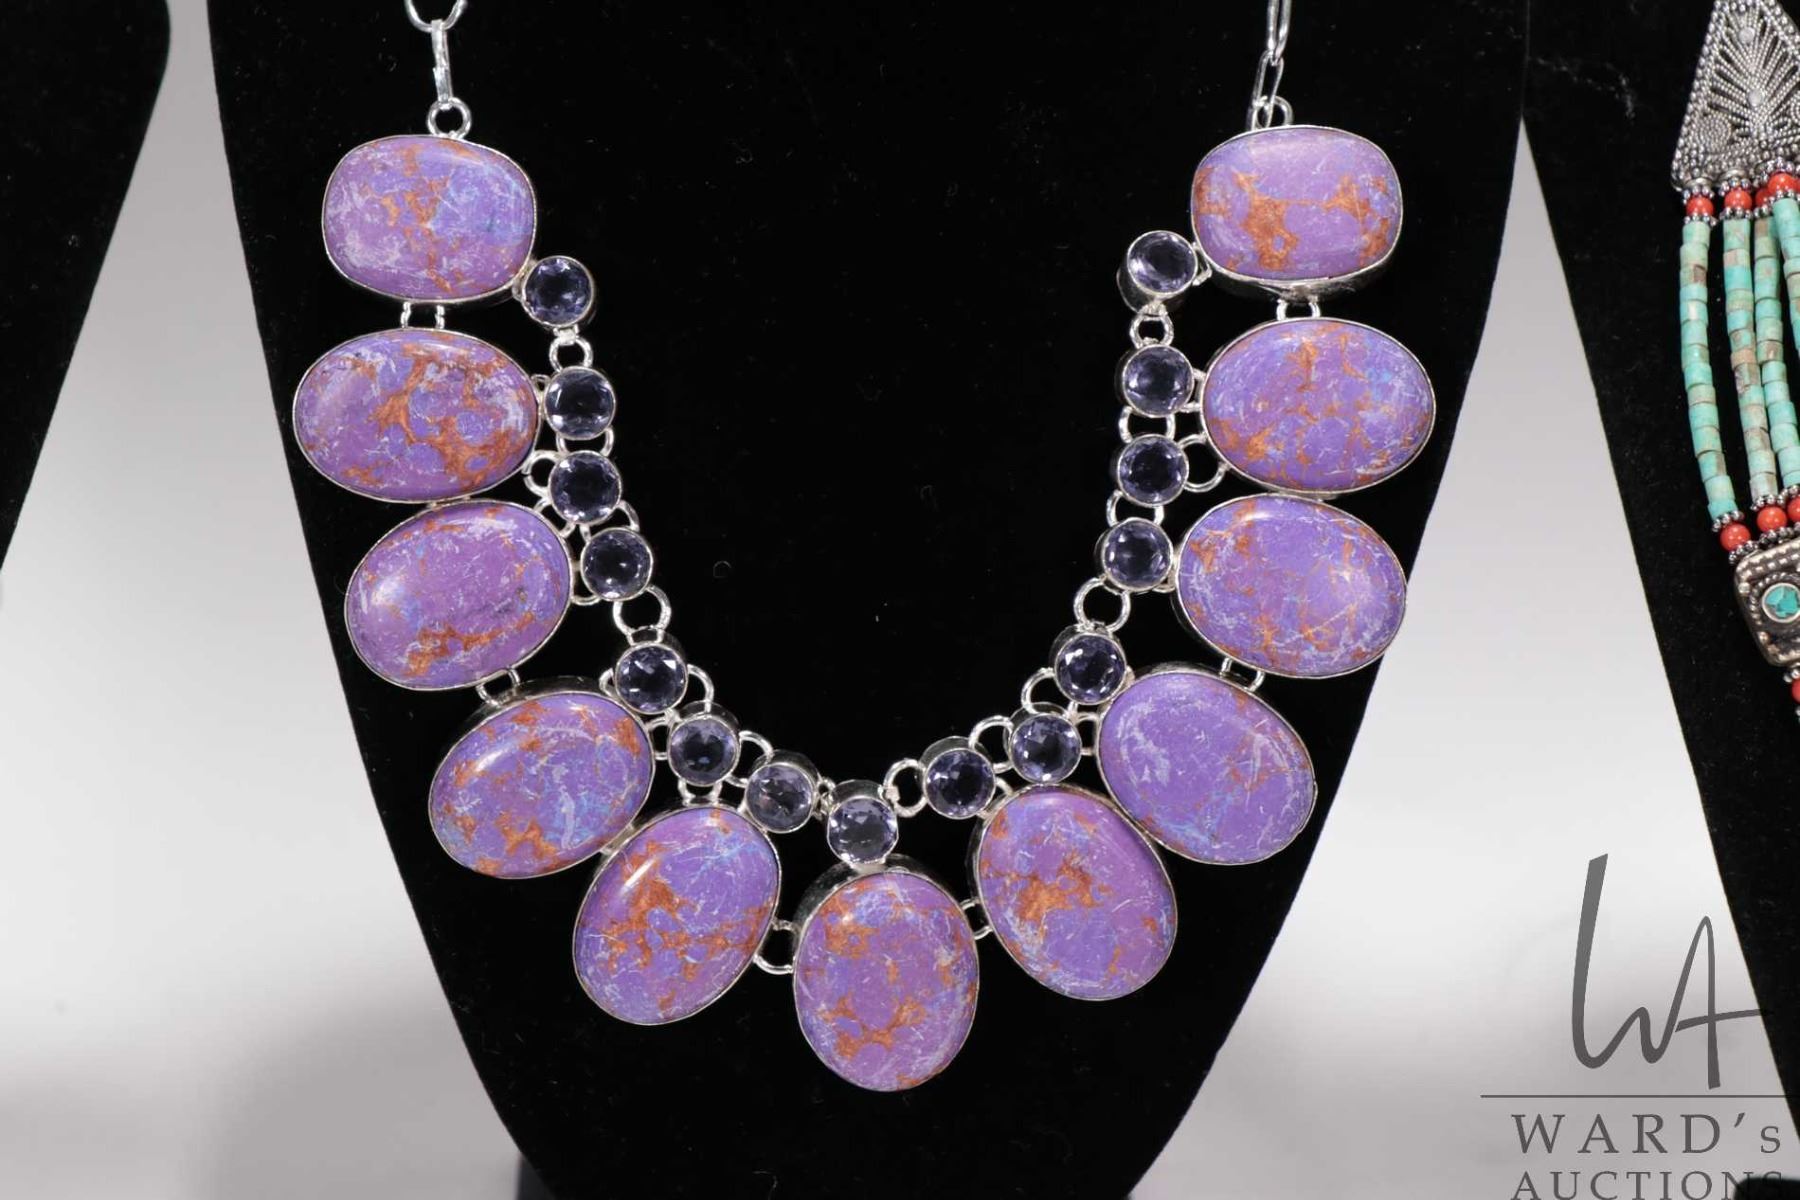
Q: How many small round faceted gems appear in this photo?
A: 15